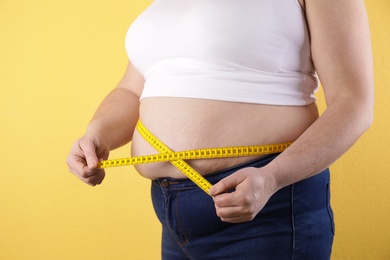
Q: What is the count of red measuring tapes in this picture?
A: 0